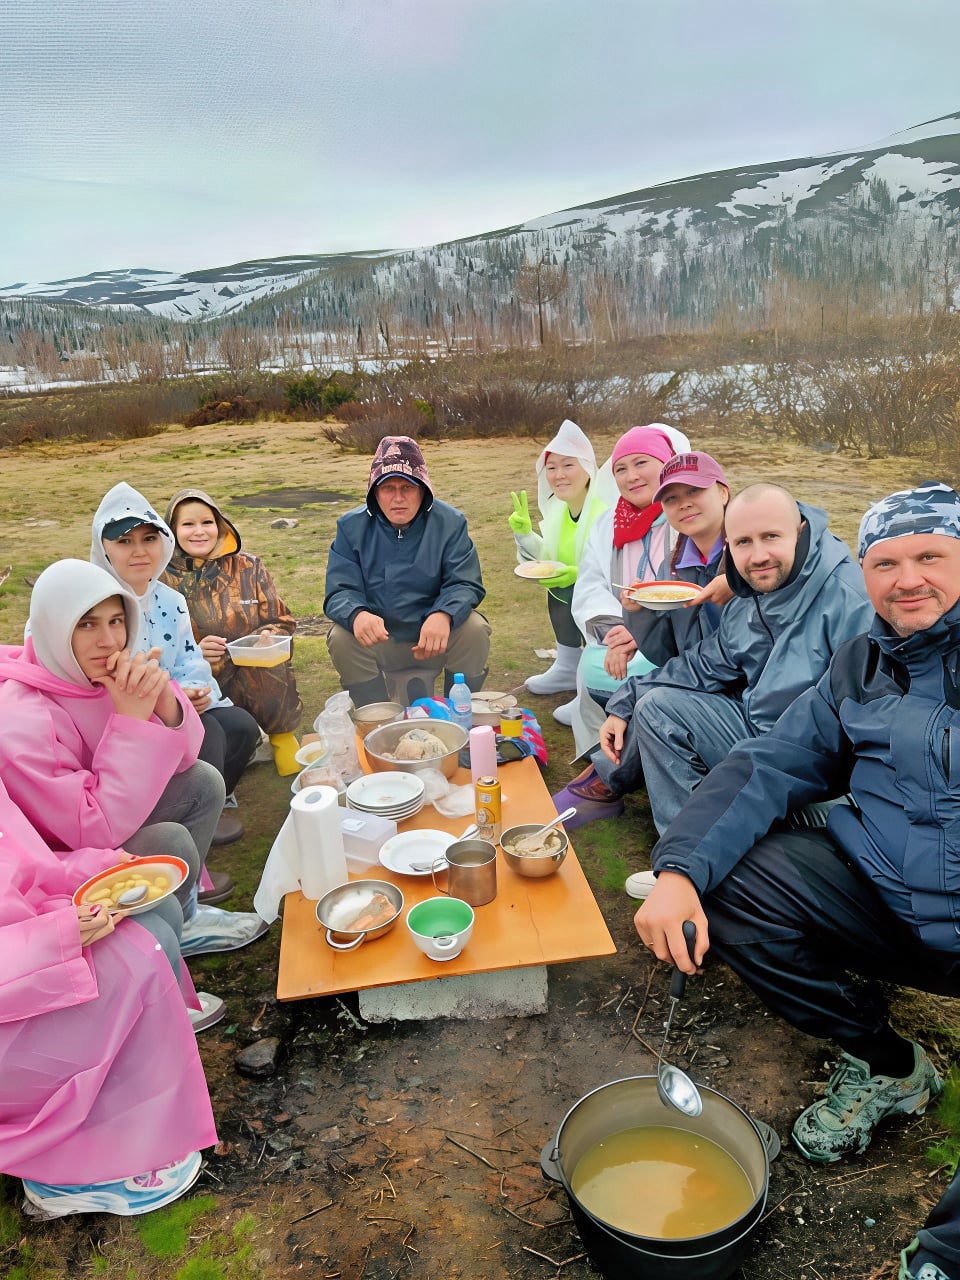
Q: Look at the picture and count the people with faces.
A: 9